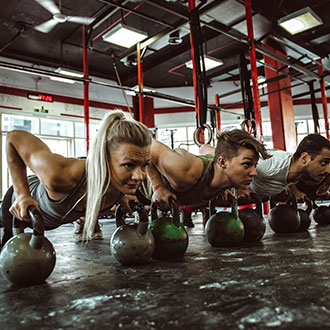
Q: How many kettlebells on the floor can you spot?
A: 8